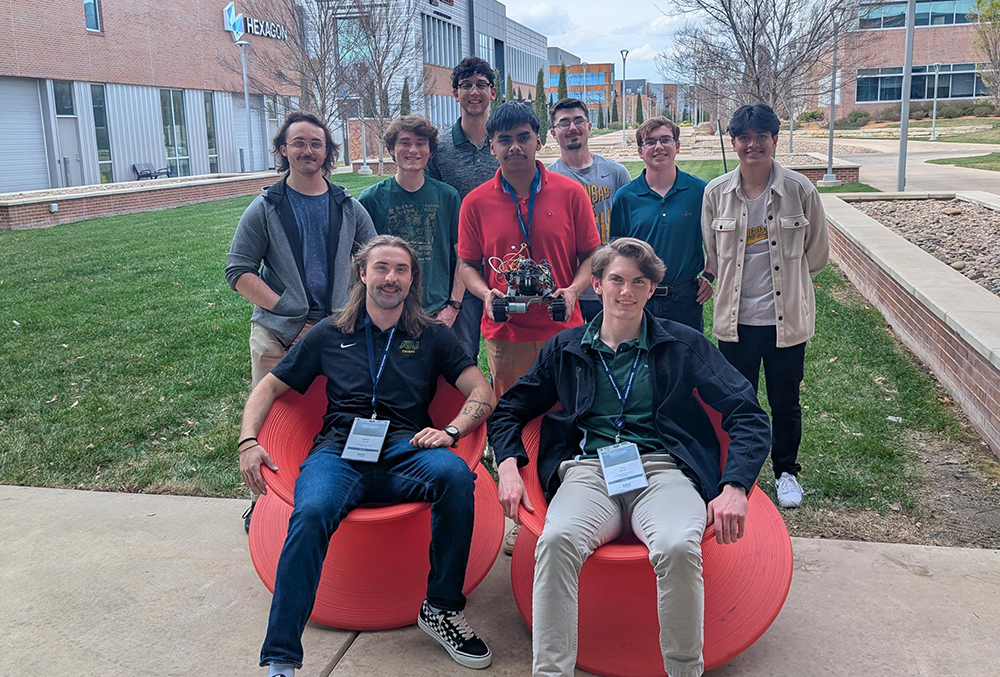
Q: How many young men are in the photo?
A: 9